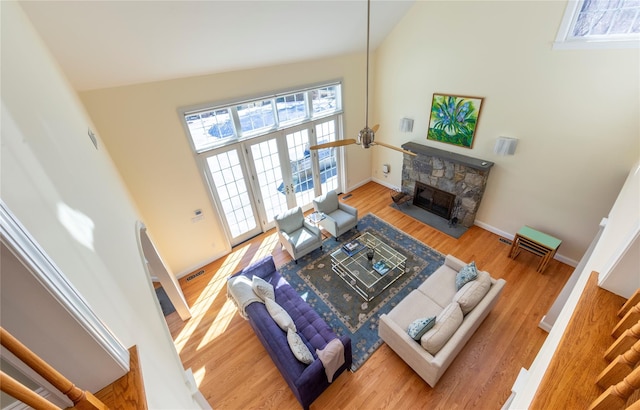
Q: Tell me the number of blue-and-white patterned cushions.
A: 2